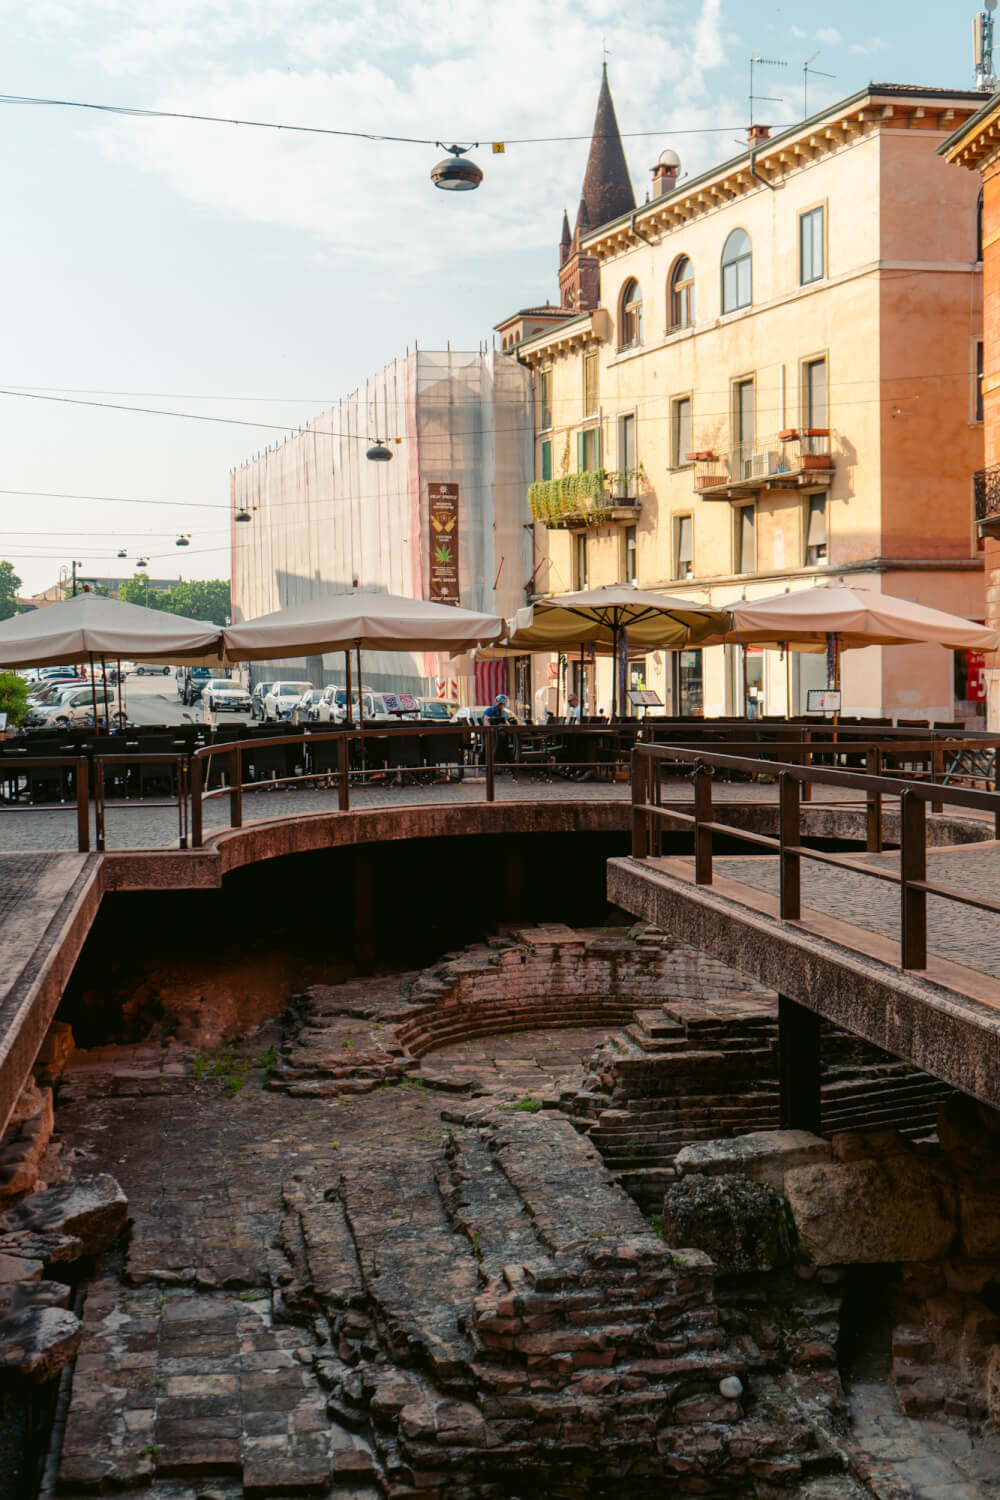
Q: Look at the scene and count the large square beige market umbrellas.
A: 4